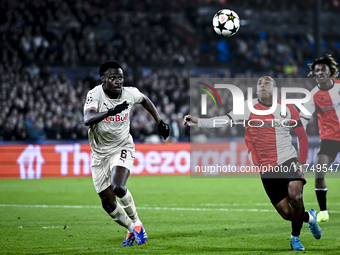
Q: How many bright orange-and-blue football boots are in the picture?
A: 2